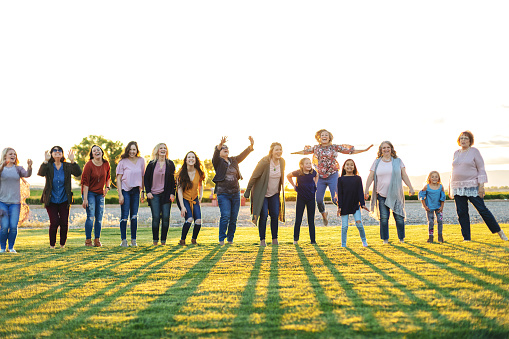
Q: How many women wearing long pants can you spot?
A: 11